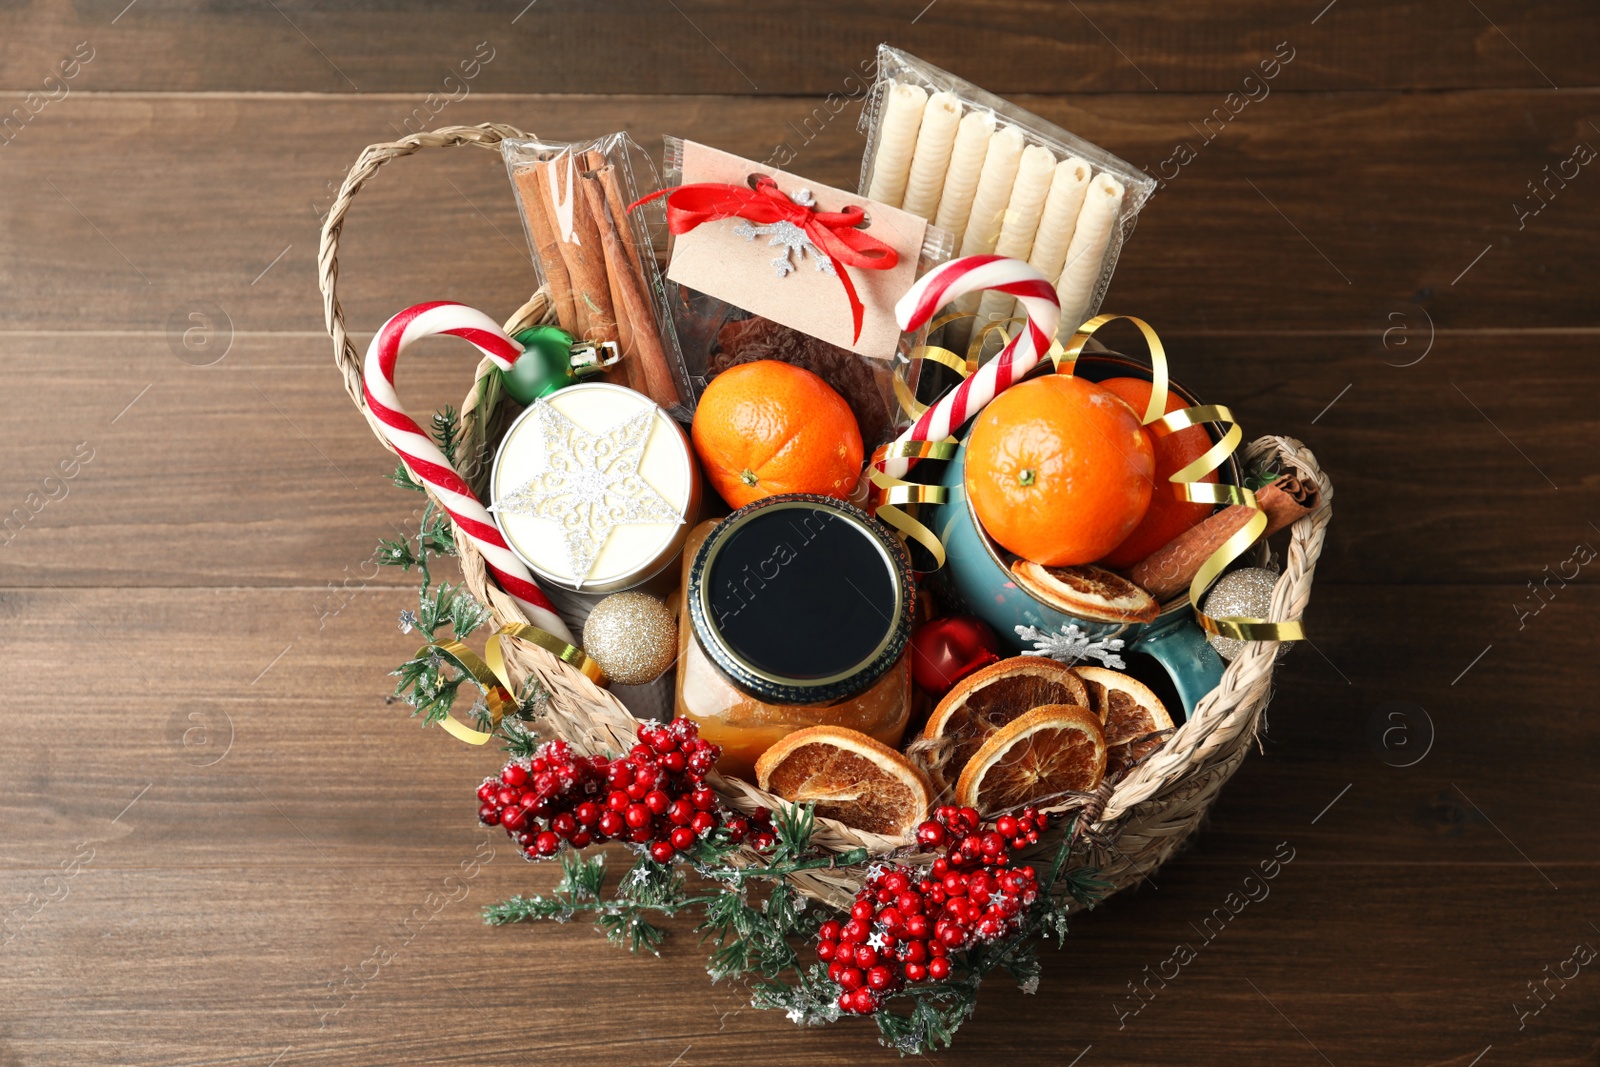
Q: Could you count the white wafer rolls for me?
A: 7